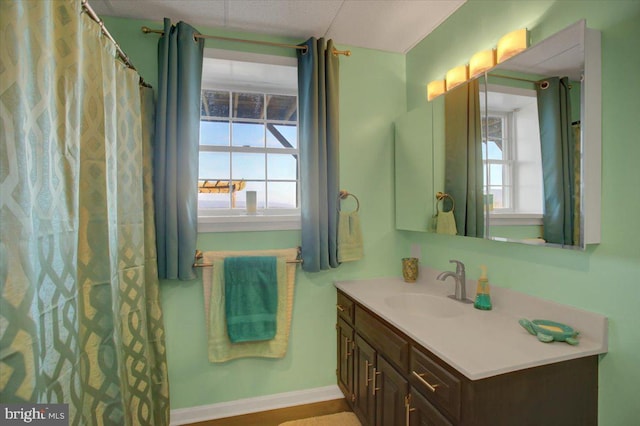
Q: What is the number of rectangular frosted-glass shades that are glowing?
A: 4